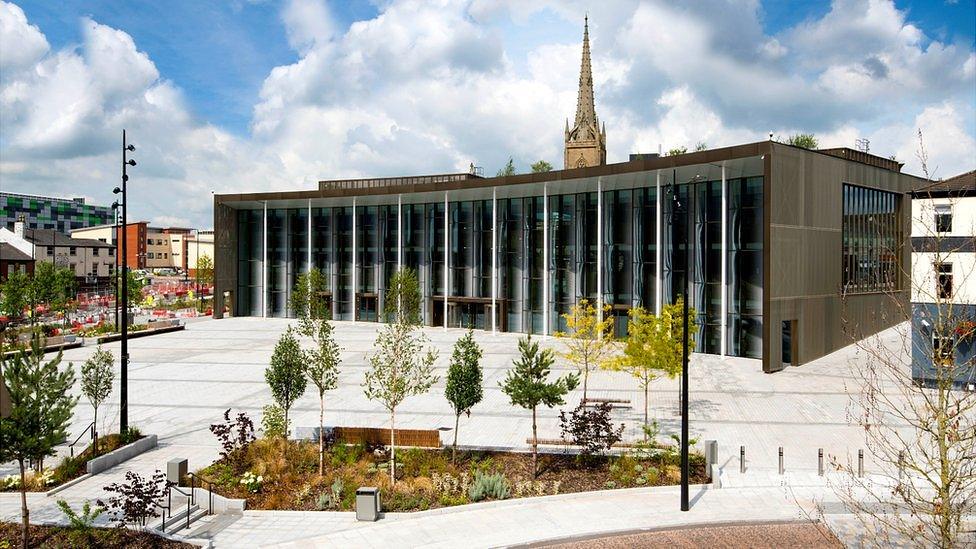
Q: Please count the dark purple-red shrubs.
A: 3